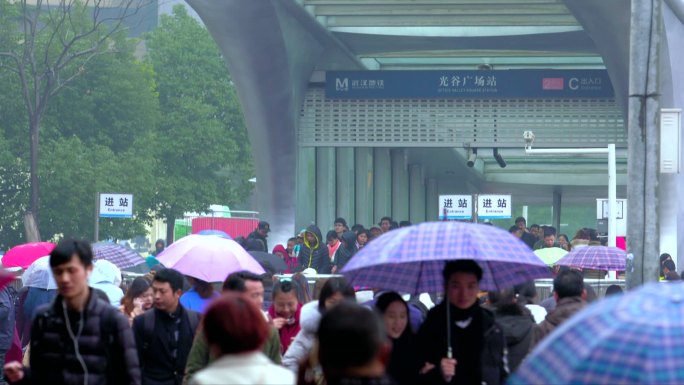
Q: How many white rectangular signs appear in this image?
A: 3